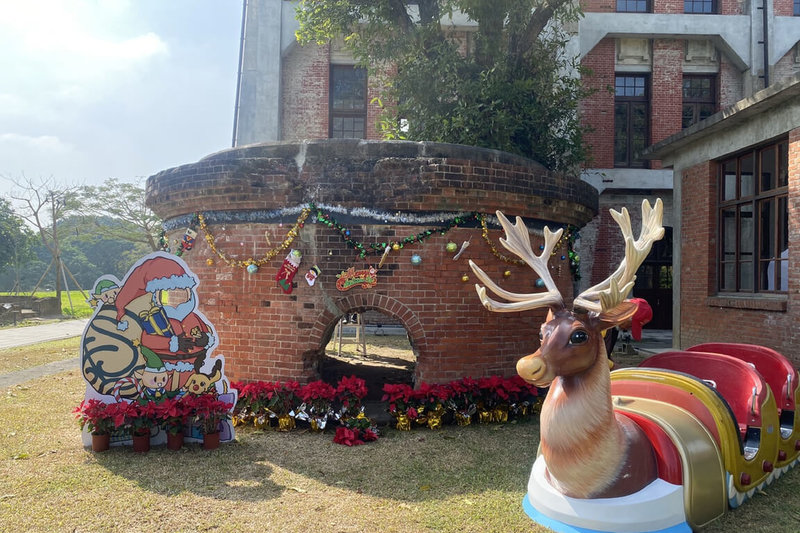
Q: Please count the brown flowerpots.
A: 4